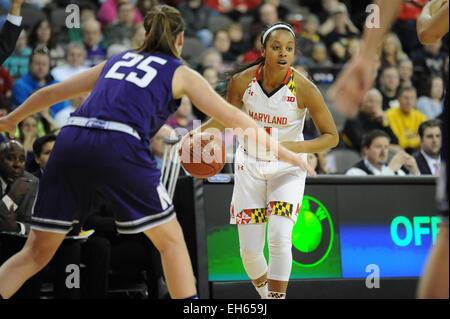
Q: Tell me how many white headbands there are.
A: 1